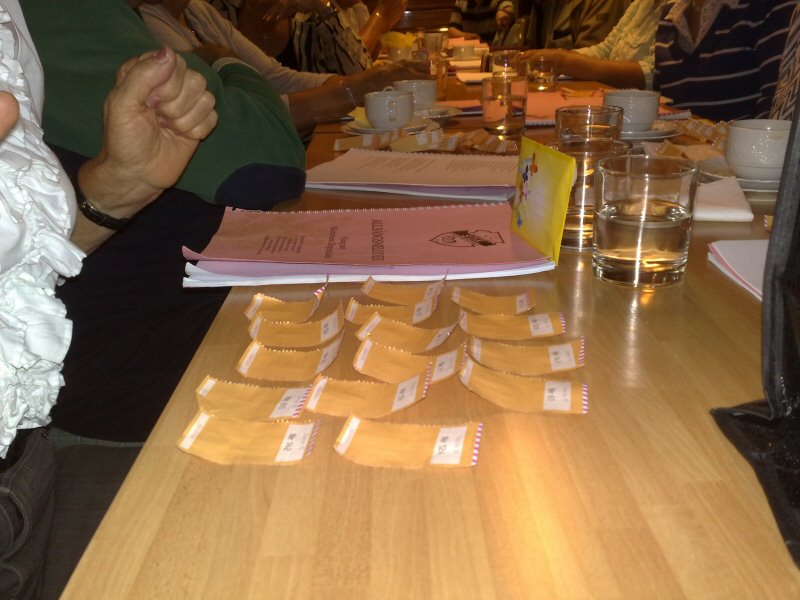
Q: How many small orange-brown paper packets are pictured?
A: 15